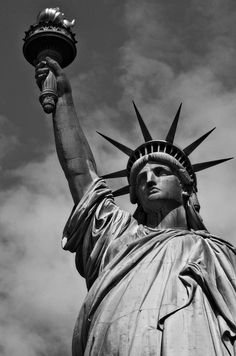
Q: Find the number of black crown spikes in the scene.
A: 7